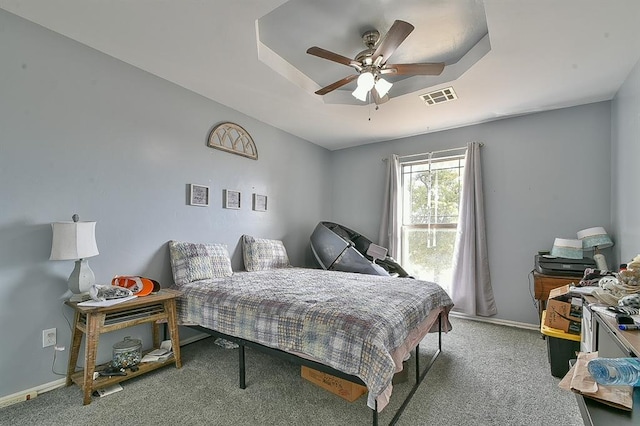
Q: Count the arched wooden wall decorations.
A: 1